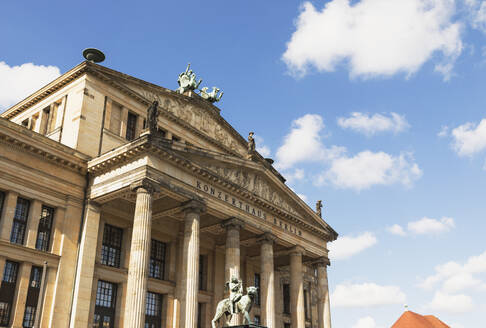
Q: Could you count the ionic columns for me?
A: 6